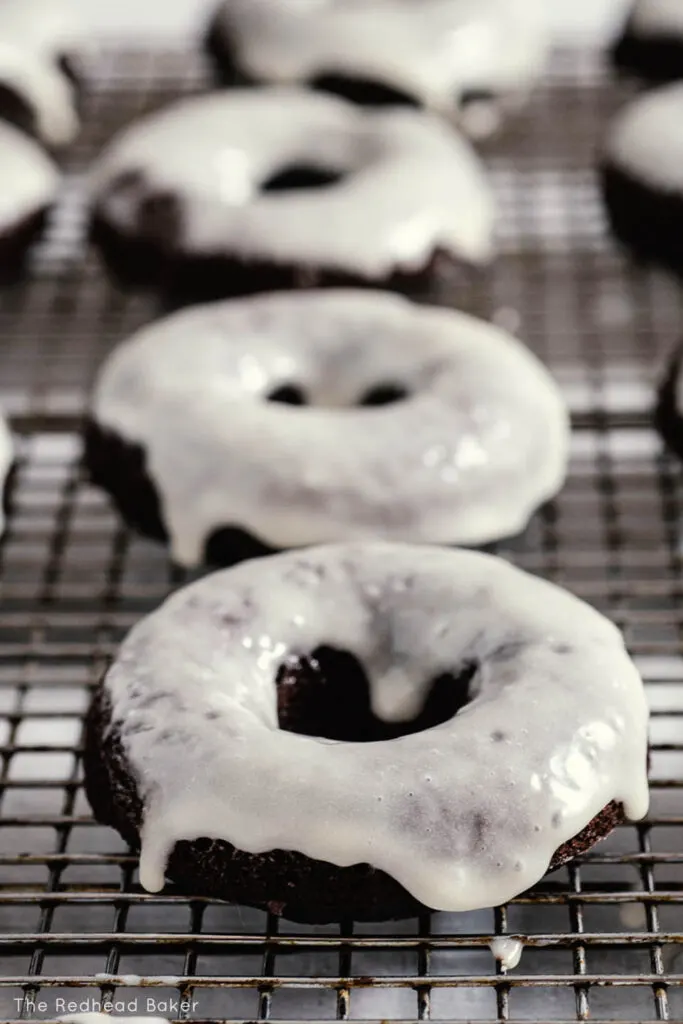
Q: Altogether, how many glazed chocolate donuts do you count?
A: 10